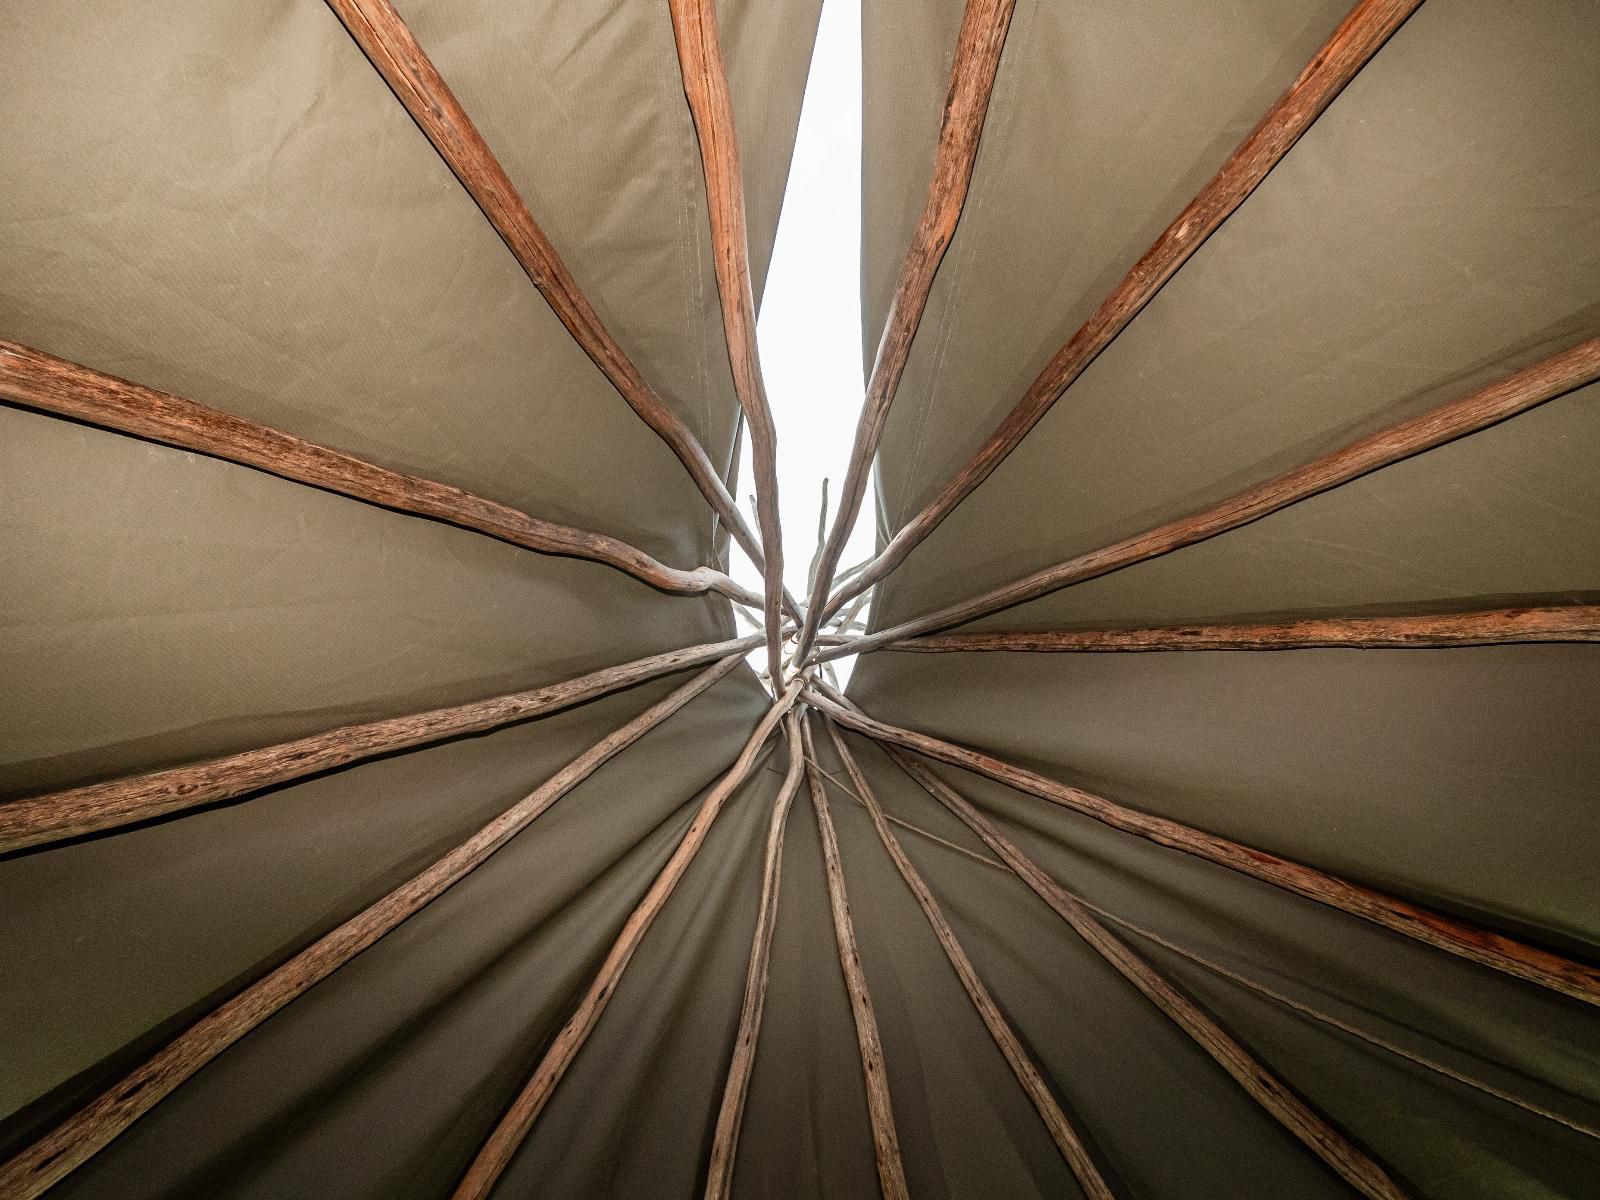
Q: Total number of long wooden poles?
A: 15